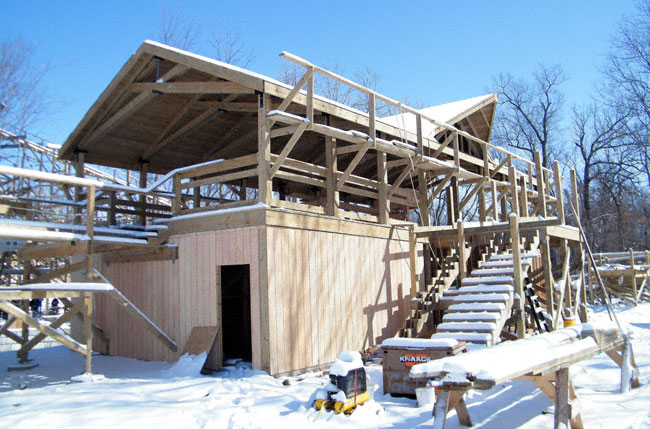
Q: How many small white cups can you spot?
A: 1